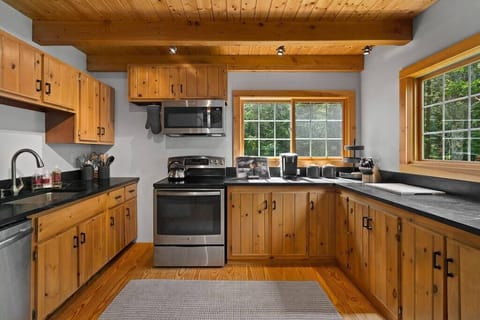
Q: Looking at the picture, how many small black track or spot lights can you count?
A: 3